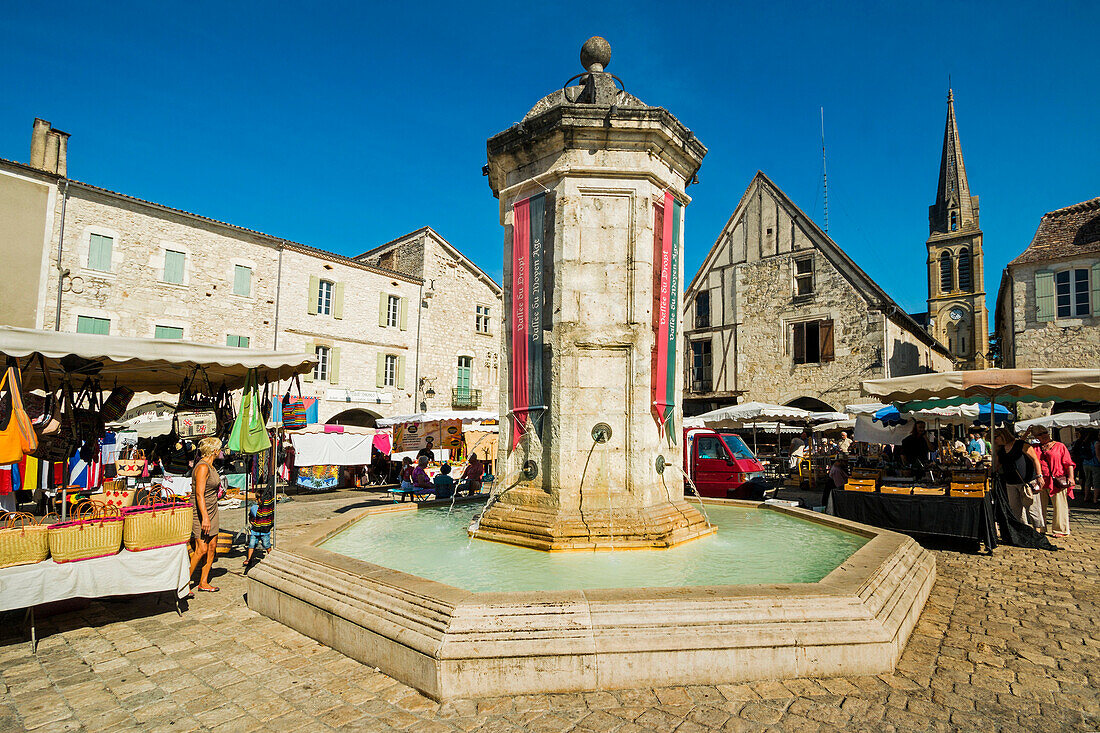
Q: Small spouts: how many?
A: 3